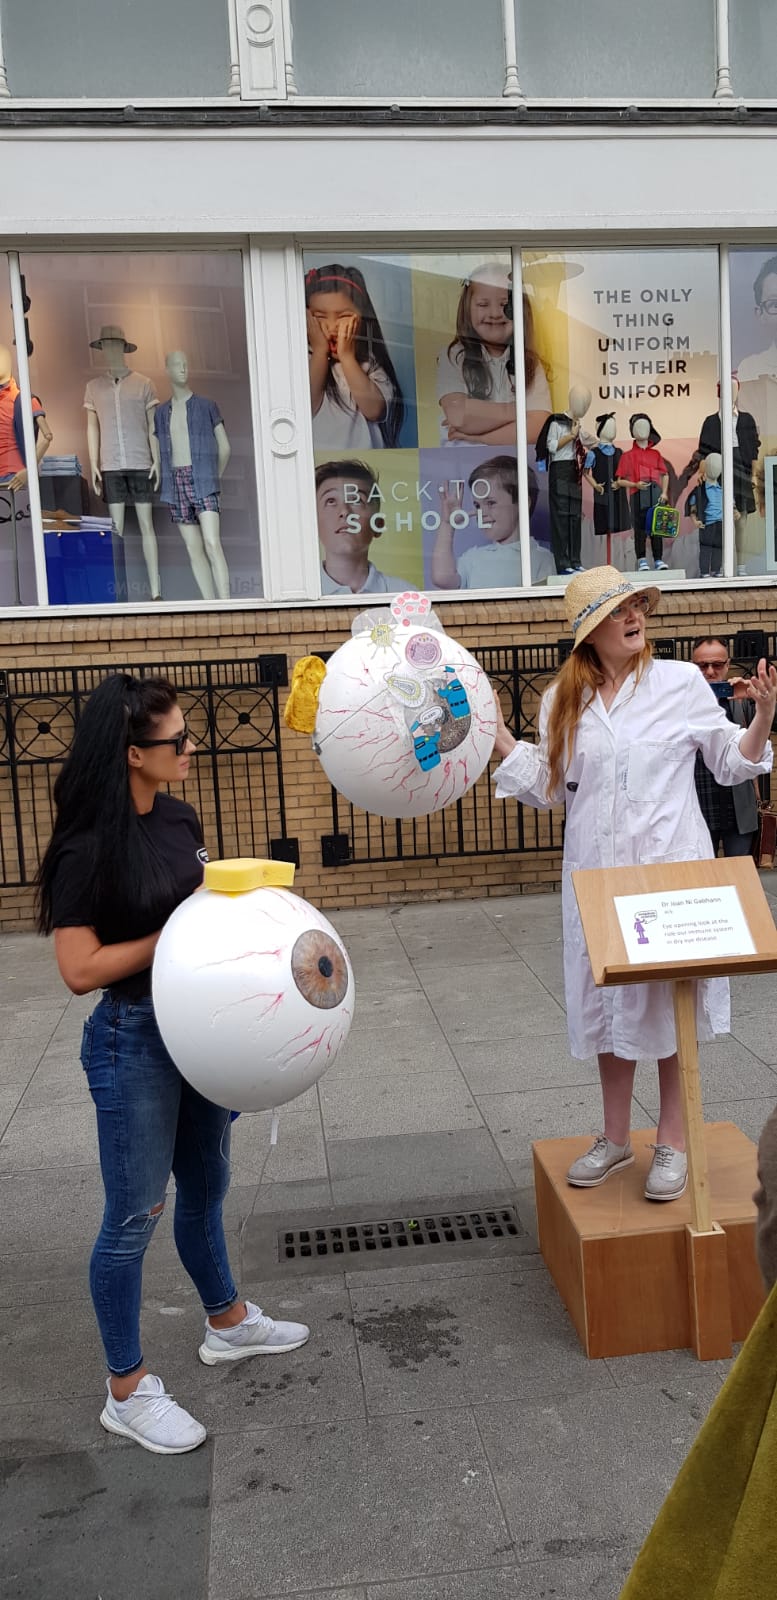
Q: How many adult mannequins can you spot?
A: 3